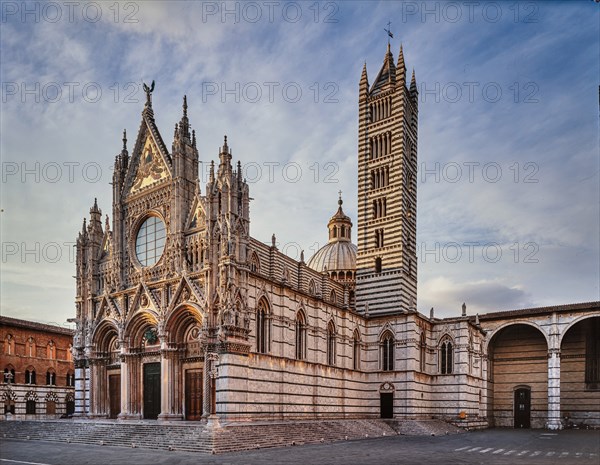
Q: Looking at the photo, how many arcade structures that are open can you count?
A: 2